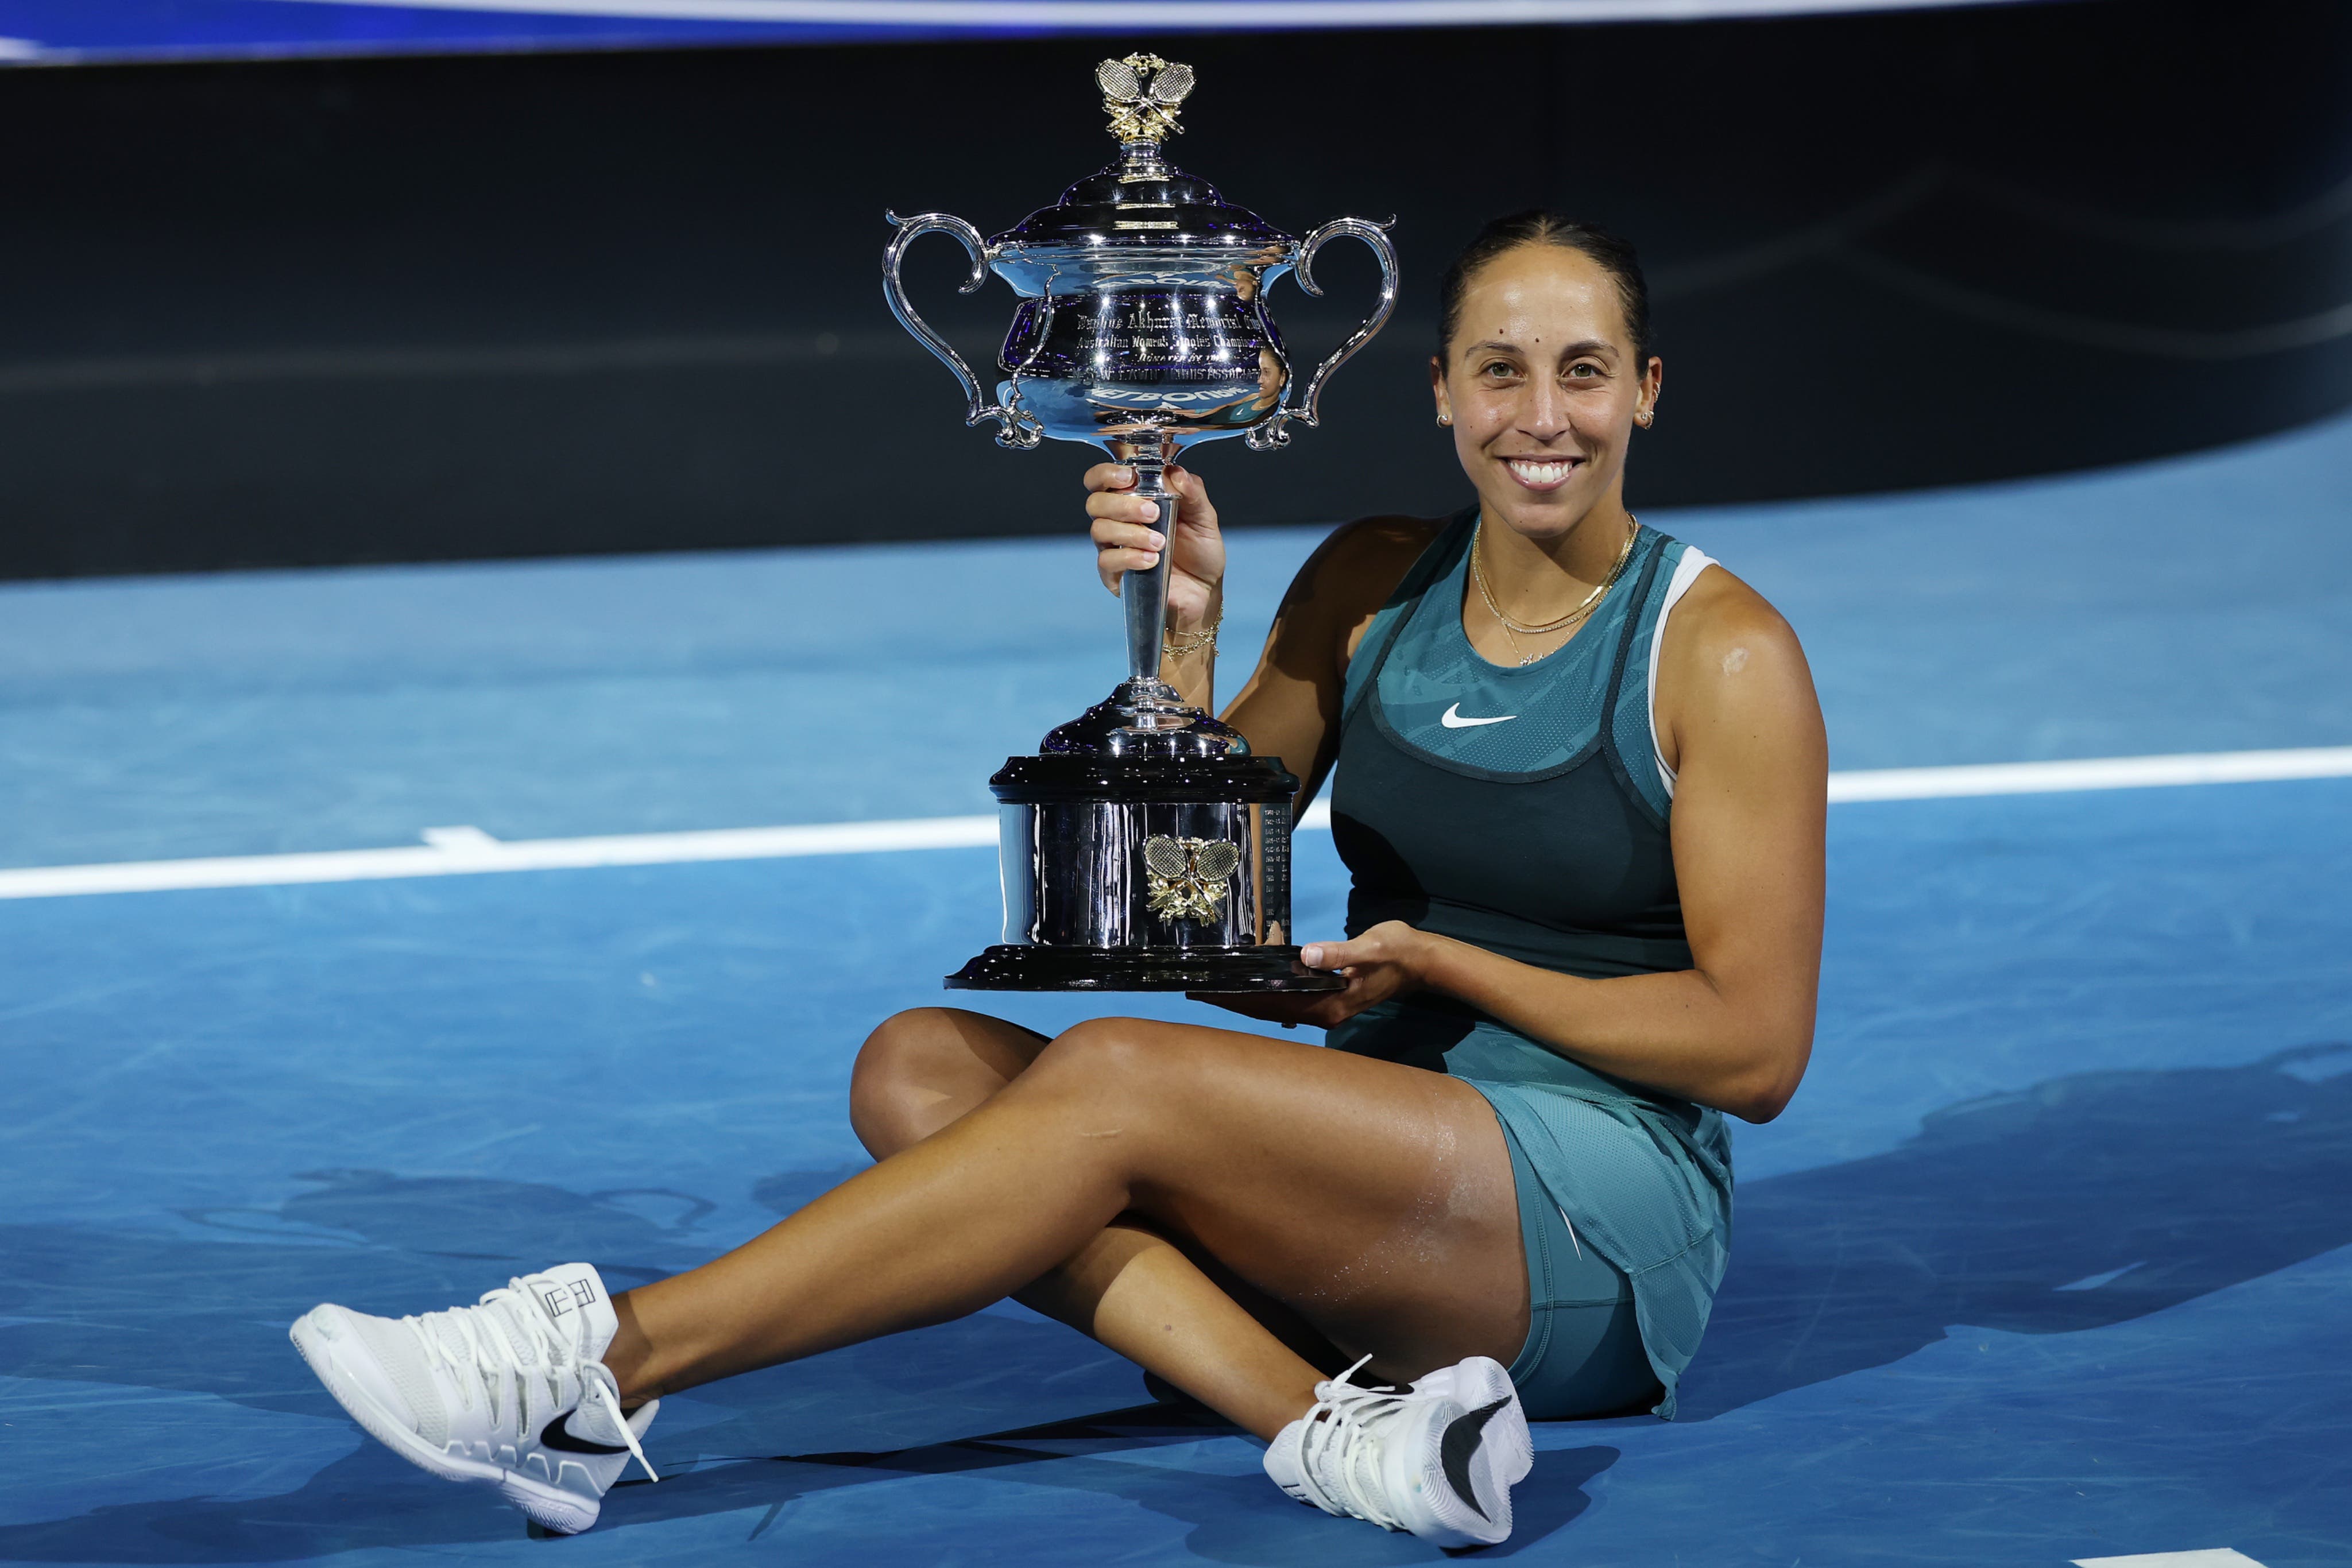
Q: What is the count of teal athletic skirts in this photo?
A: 1